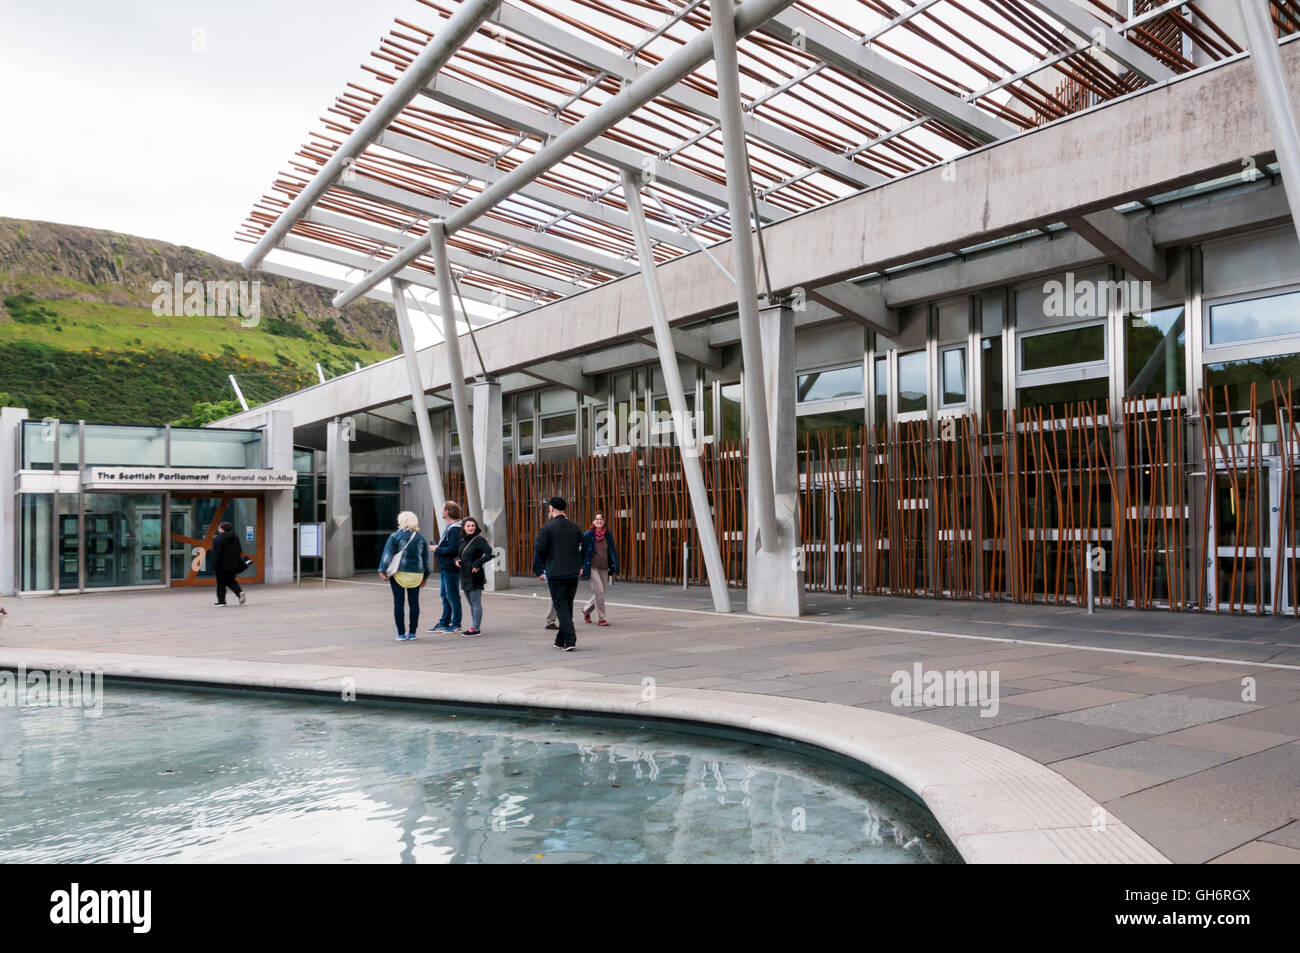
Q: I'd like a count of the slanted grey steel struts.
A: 5